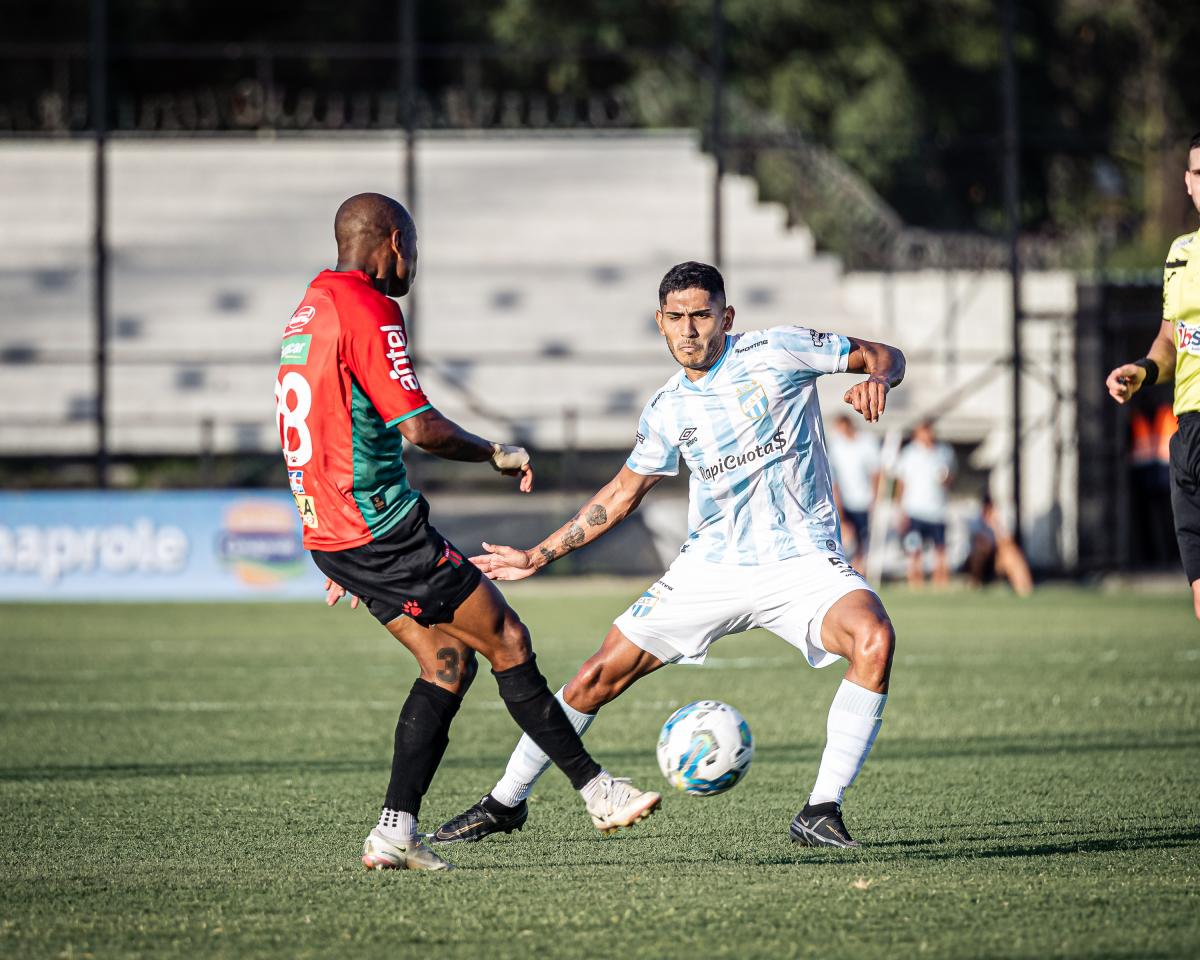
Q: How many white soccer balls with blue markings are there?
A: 1